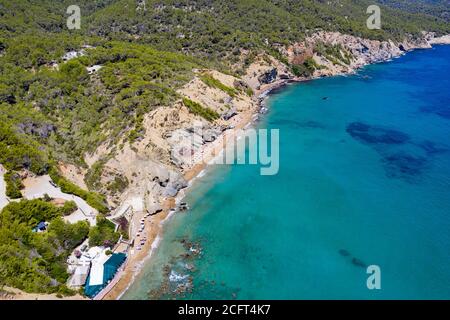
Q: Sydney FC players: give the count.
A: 0